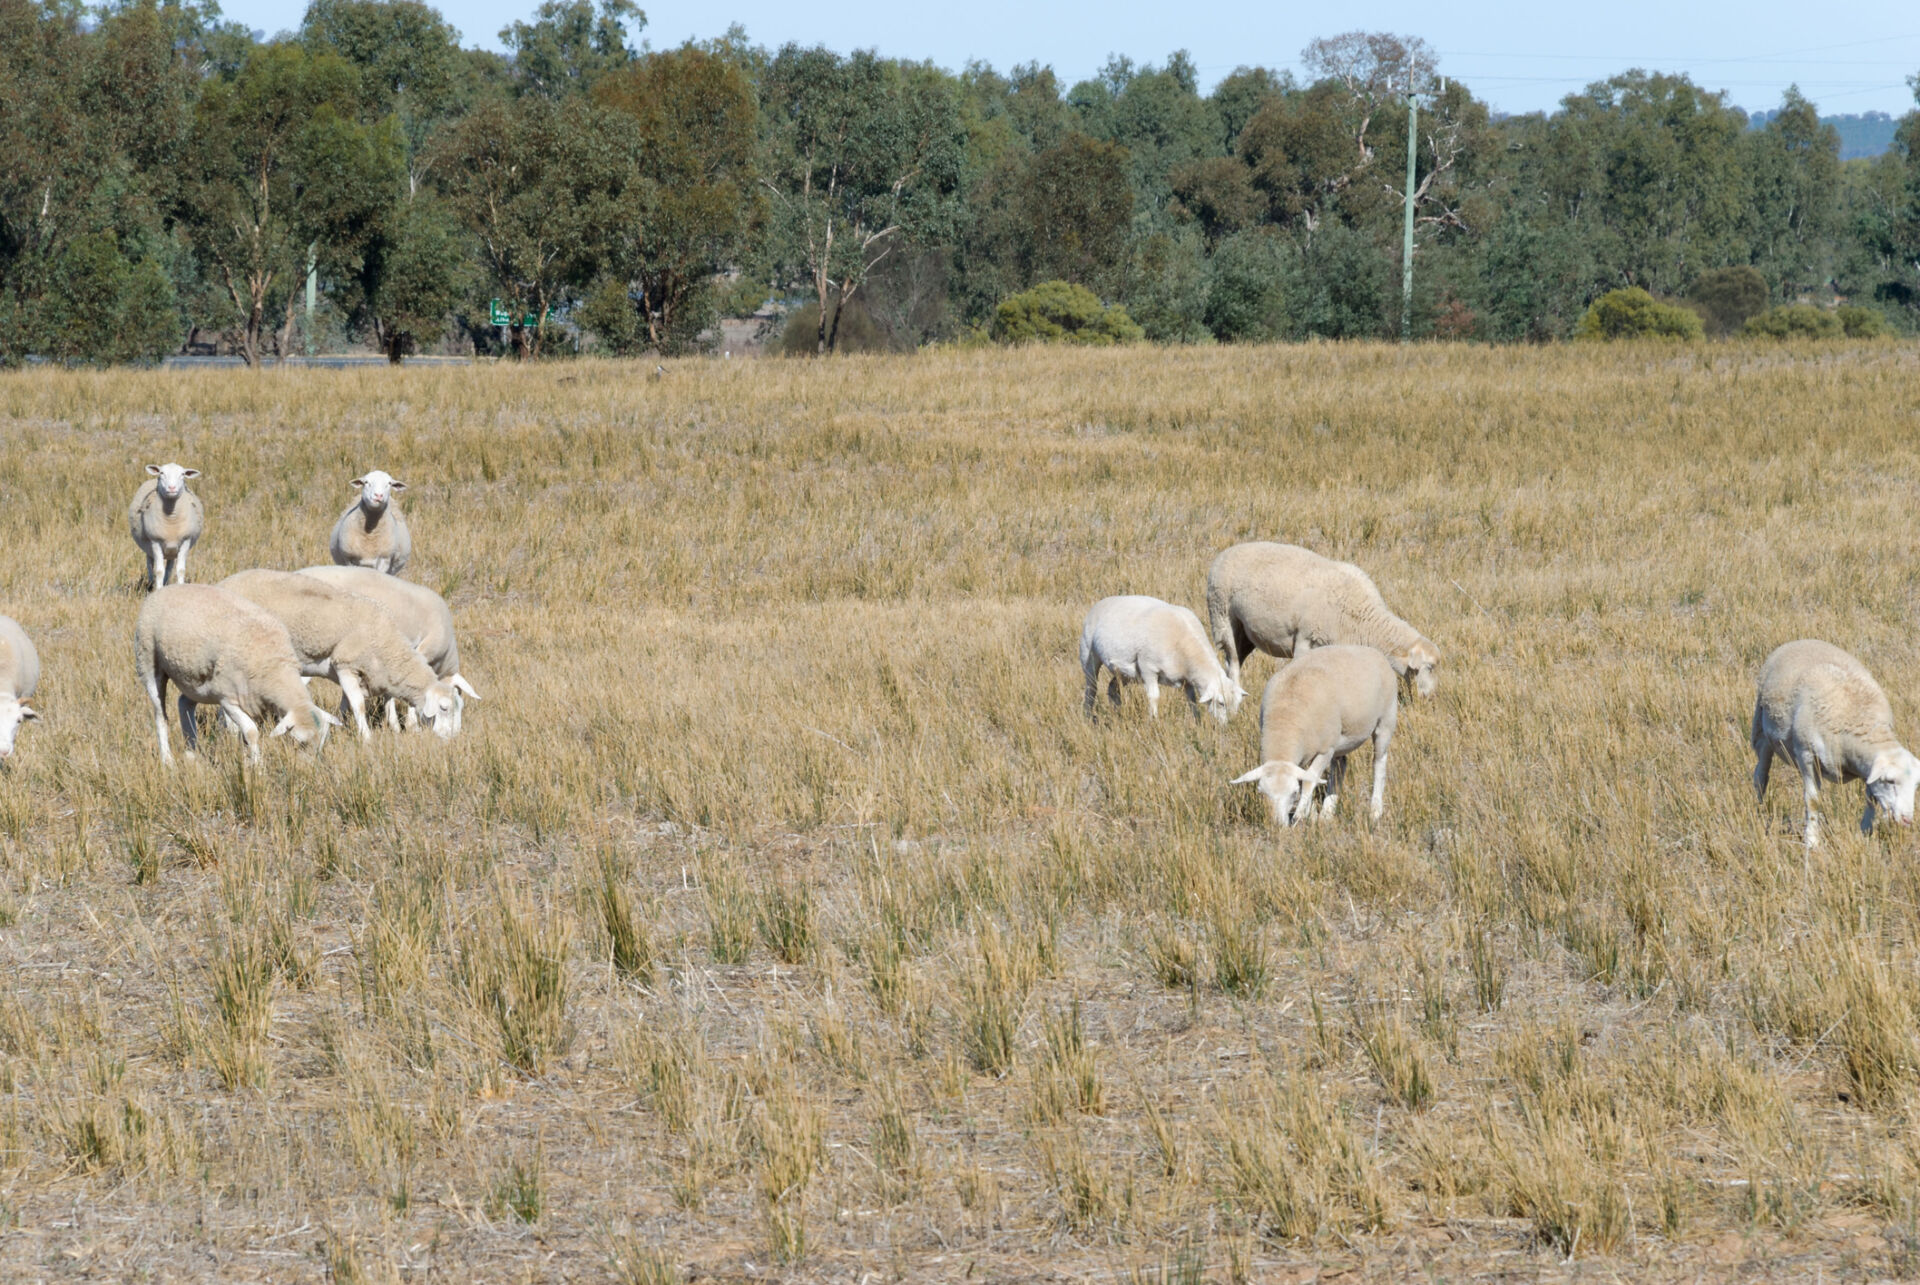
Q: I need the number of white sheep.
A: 10